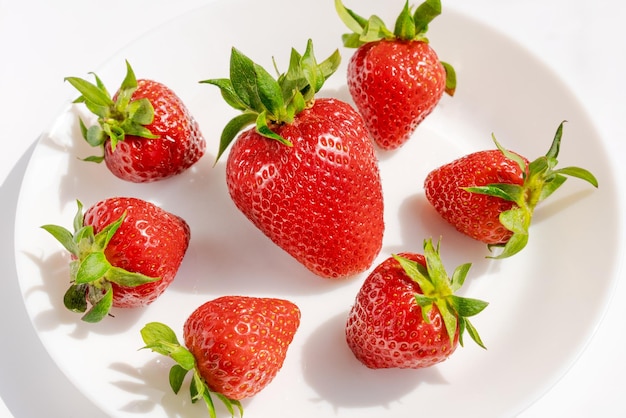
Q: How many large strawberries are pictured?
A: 1